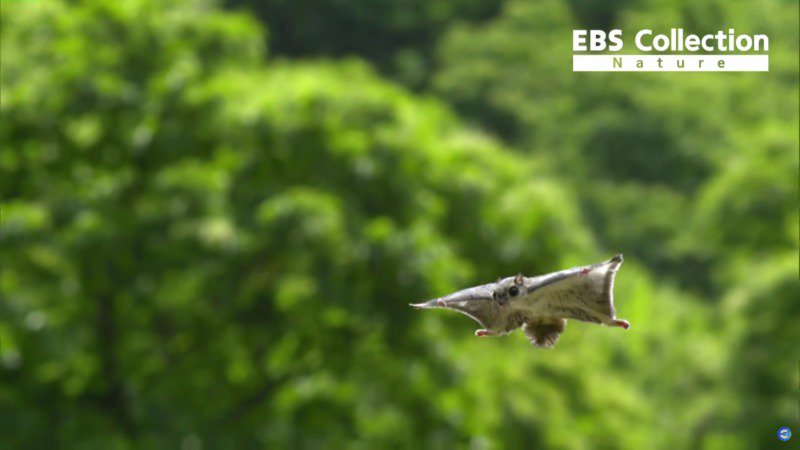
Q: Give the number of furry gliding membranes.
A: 2